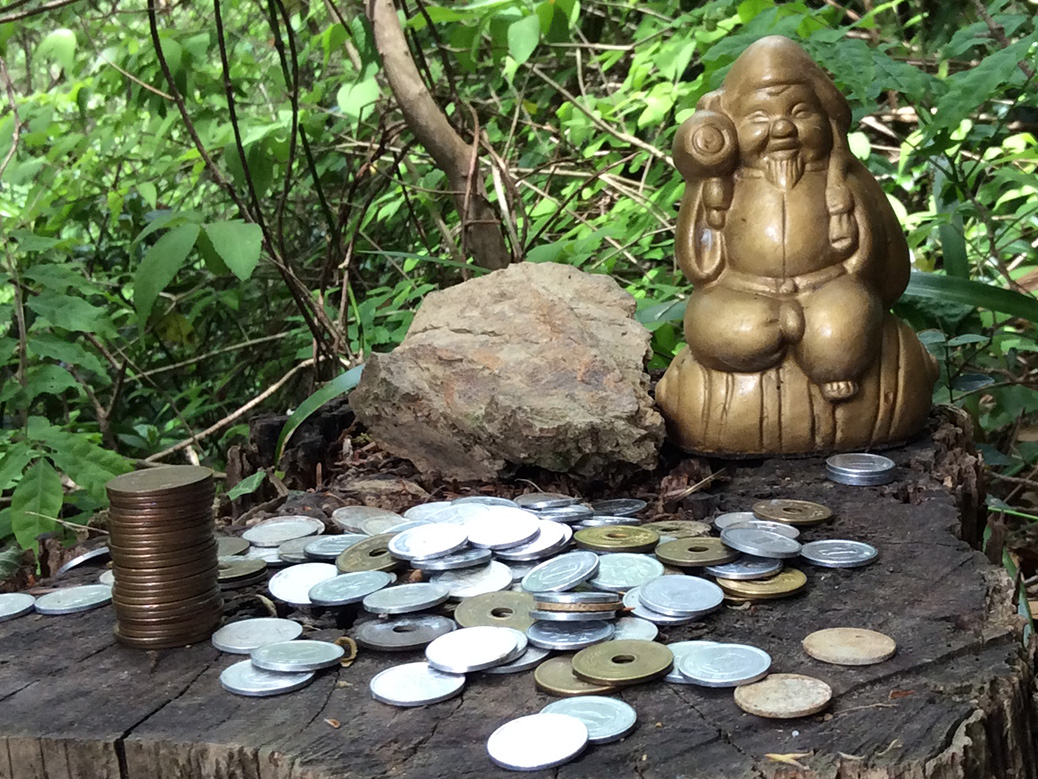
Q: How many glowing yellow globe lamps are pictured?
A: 0